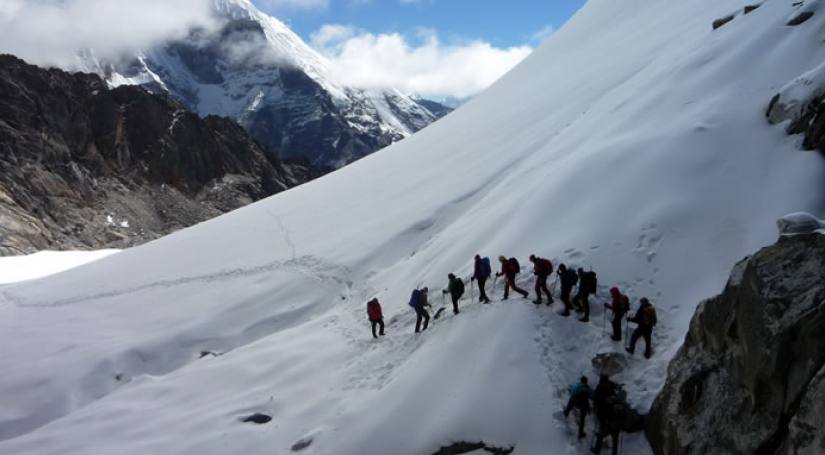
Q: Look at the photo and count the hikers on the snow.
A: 12